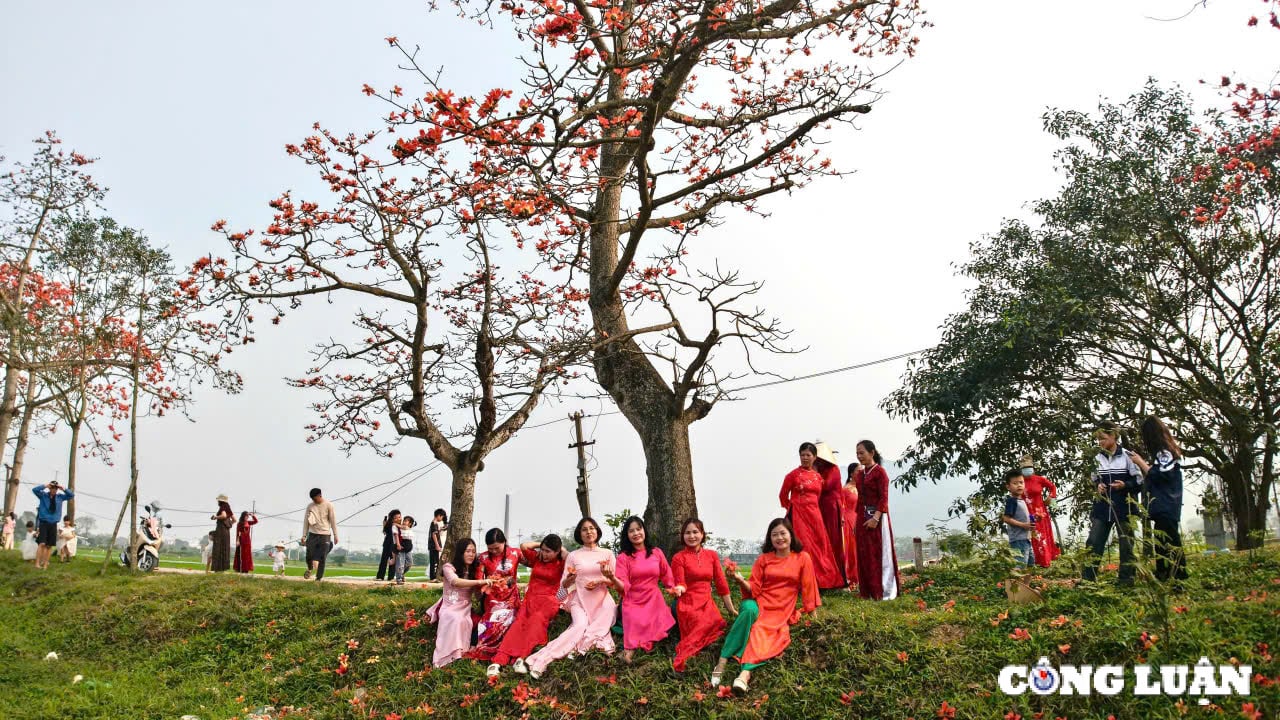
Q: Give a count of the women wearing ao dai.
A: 13